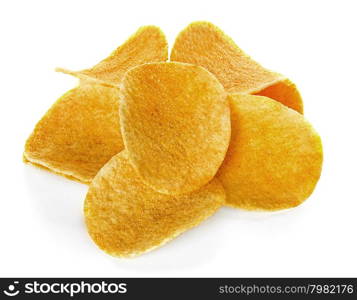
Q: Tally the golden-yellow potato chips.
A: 6